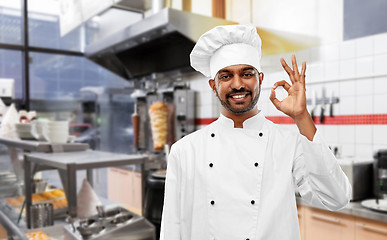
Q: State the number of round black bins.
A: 1